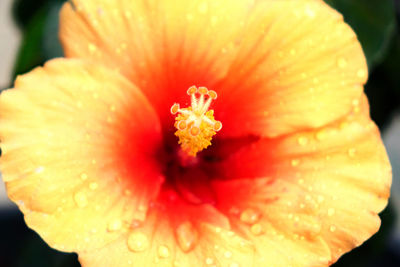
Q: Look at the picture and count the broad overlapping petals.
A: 5